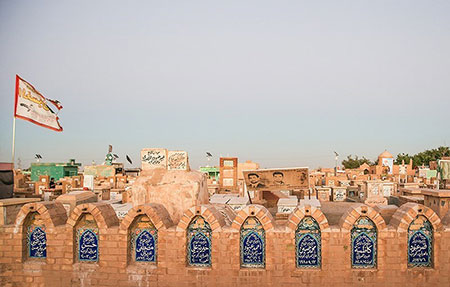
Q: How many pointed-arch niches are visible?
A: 8